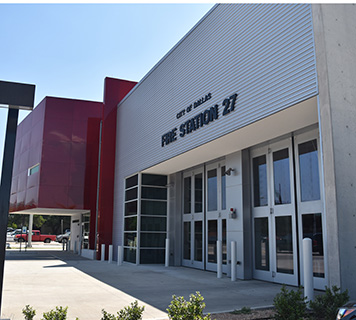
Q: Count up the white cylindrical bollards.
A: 7